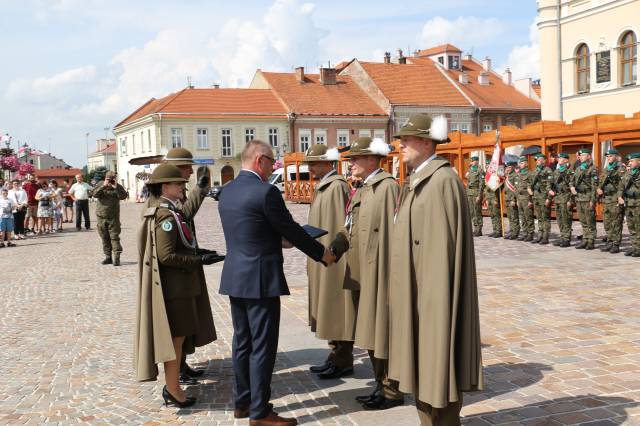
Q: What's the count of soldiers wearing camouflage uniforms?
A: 10